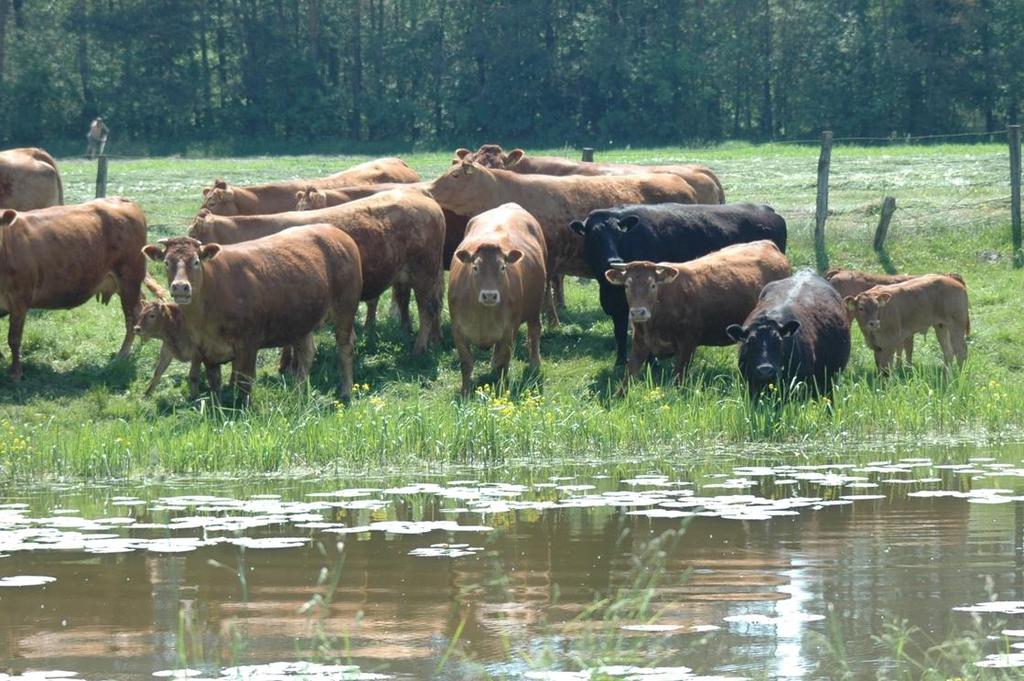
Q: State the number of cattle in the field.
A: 15